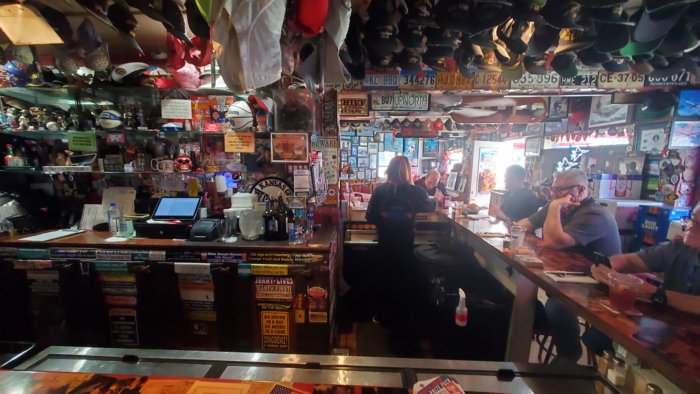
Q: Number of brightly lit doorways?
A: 1